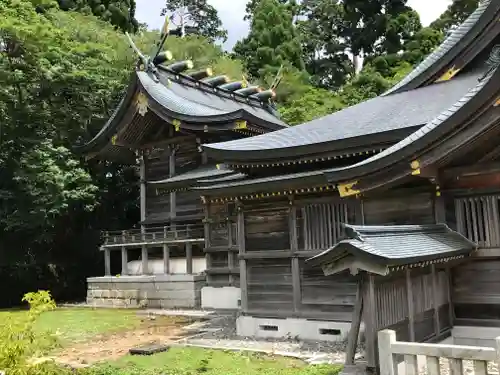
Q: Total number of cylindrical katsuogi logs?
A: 7